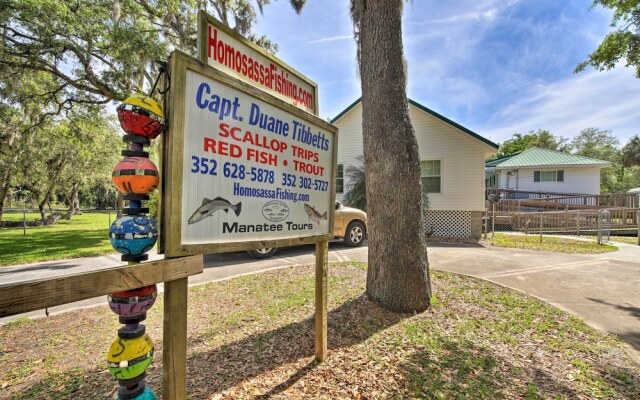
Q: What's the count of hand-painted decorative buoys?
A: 6